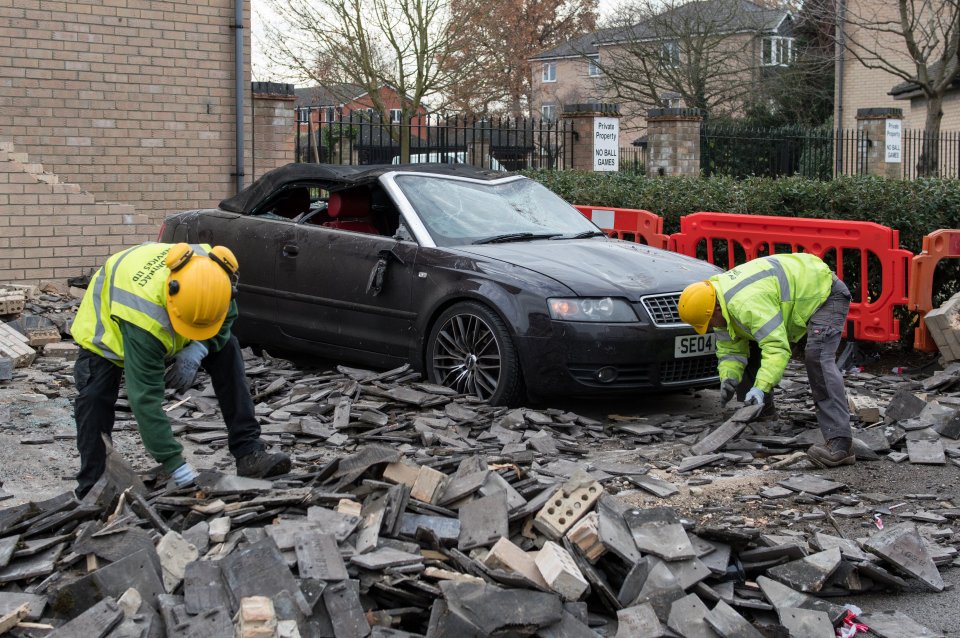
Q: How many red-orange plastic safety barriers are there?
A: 3